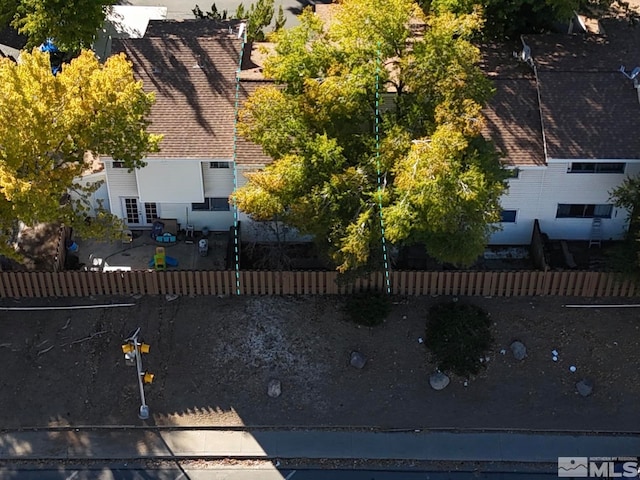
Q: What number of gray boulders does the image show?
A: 5